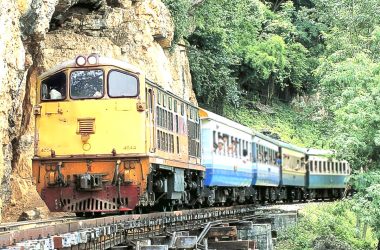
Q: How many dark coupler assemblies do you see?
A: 1